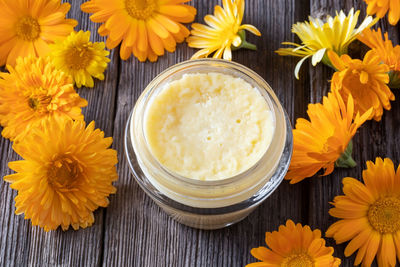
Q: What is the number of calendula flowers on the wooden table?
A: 13